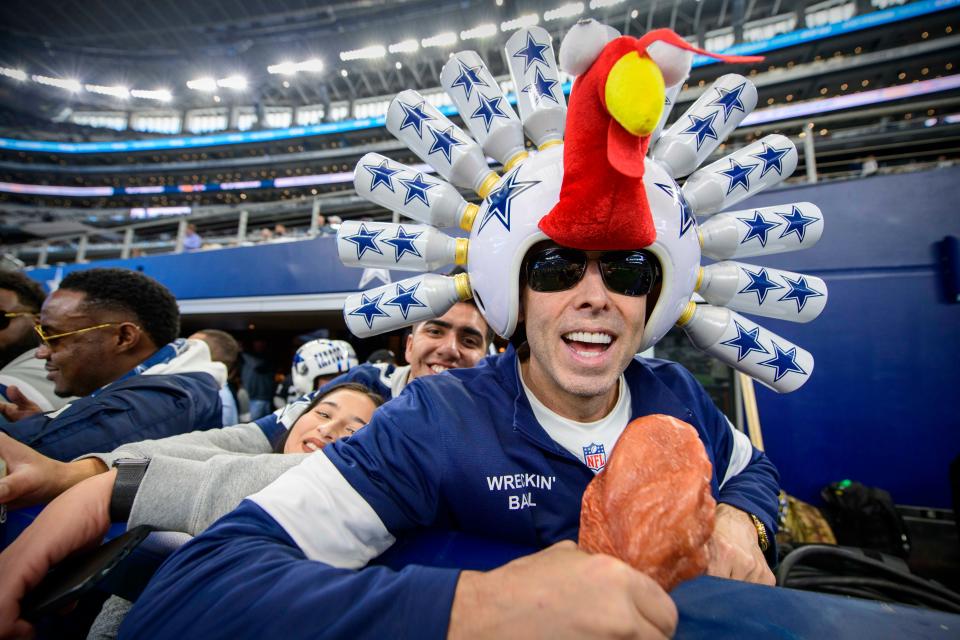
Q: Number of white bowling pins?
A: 12